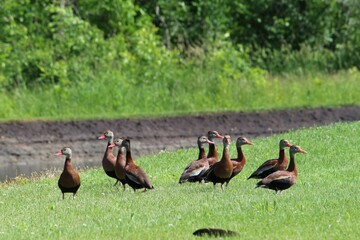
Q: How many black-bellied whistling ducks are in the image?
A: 10